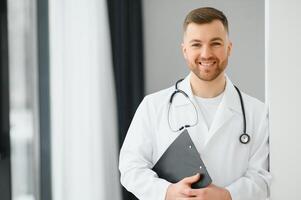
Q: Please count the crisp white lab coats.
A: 1